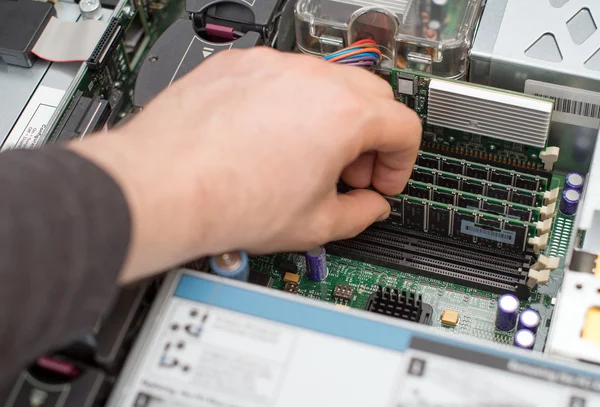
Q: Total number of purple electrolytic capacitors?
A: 6